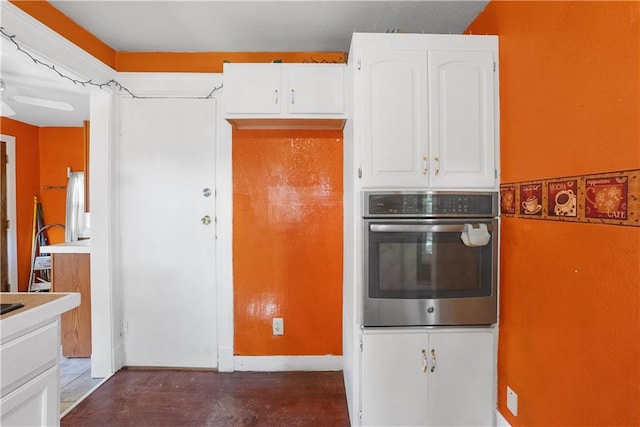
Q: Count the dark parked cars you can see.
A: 0